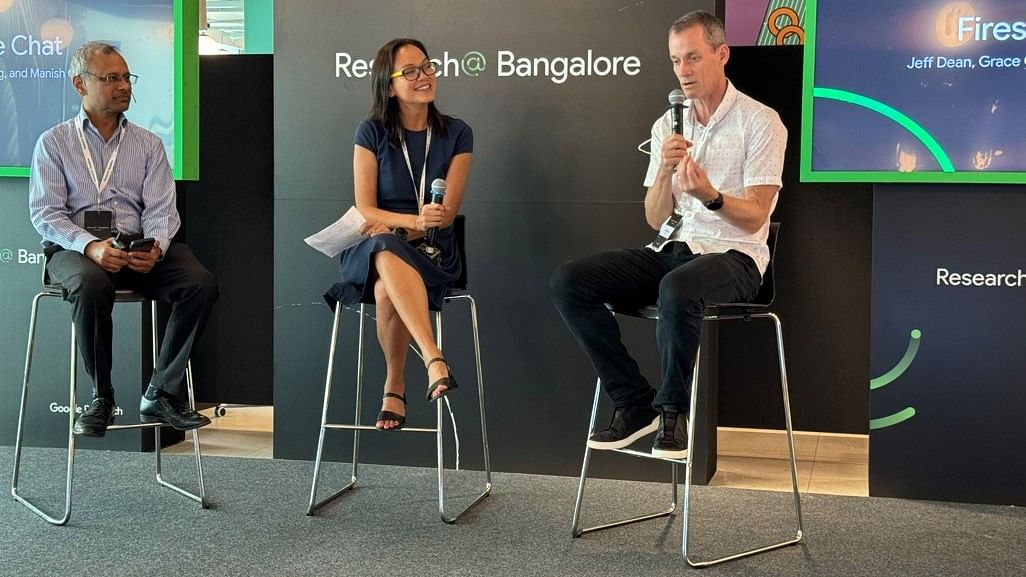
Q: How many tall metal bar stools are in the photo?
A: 3